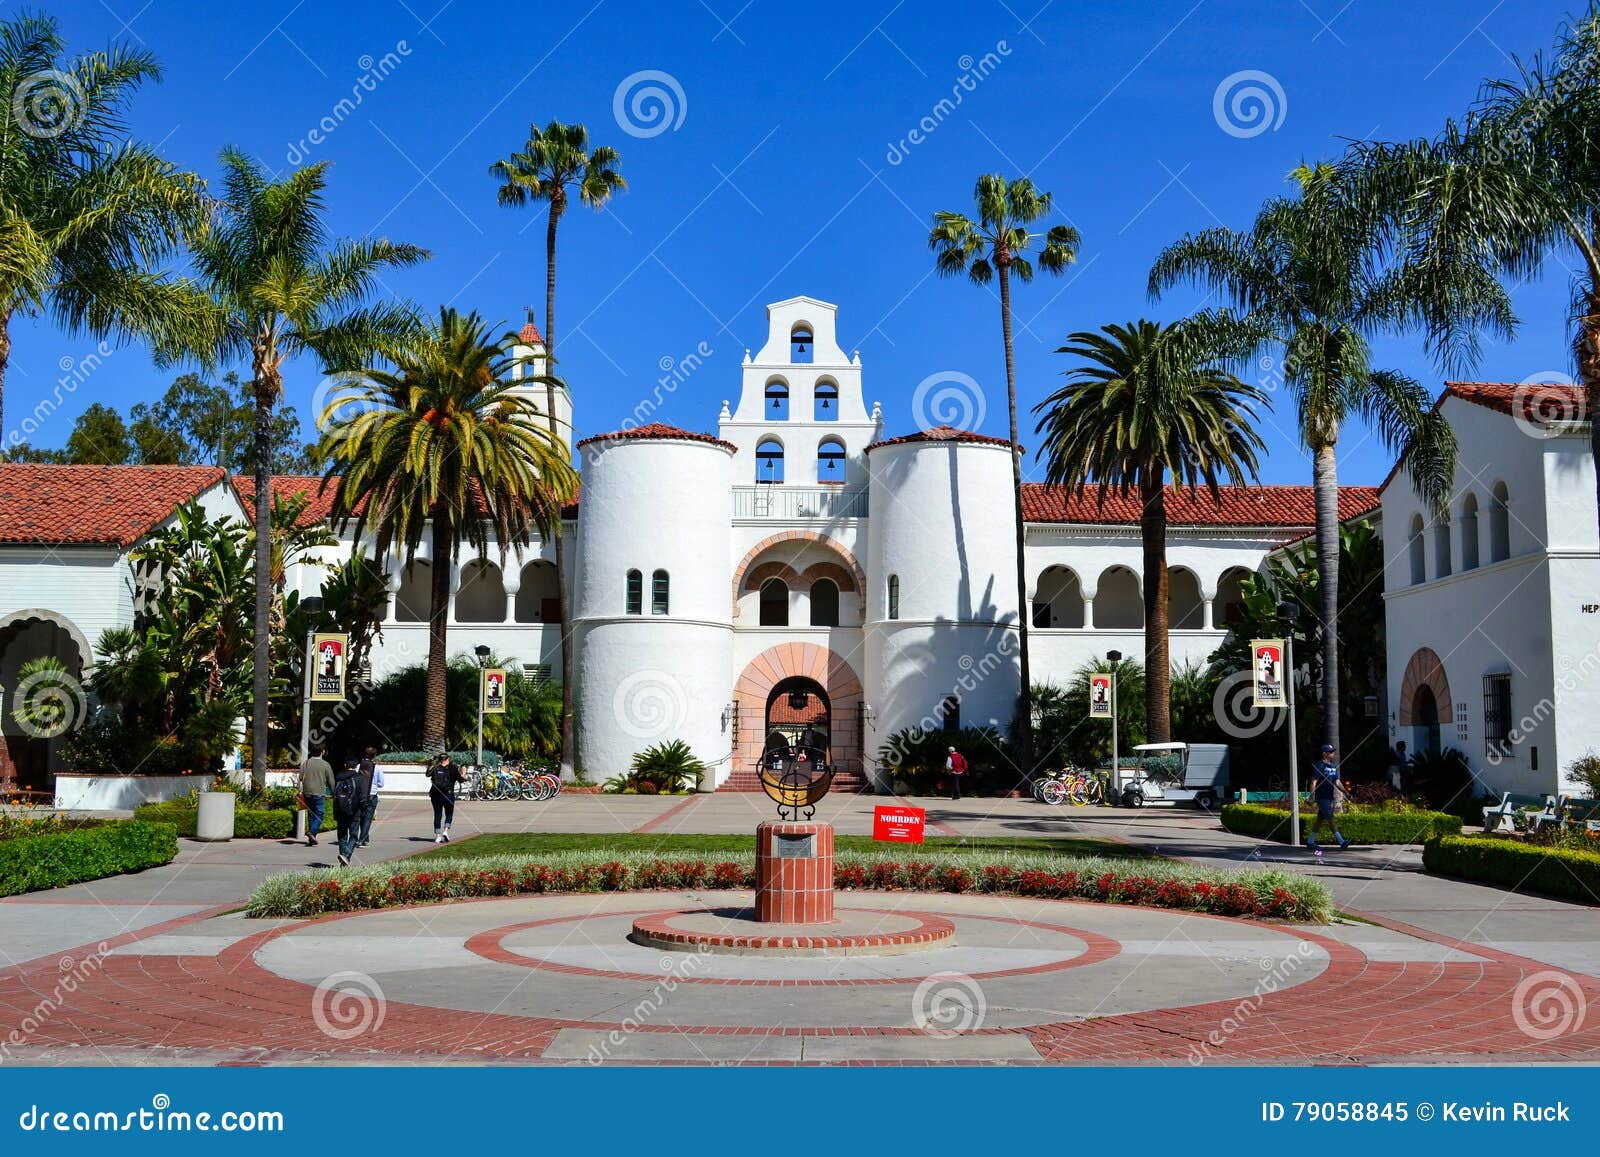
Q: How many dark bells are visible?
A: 5